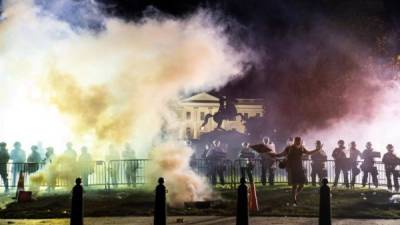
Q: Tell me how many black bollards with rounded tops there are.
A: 4